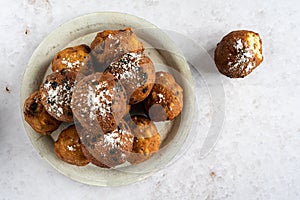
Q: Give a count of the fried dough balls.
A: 11